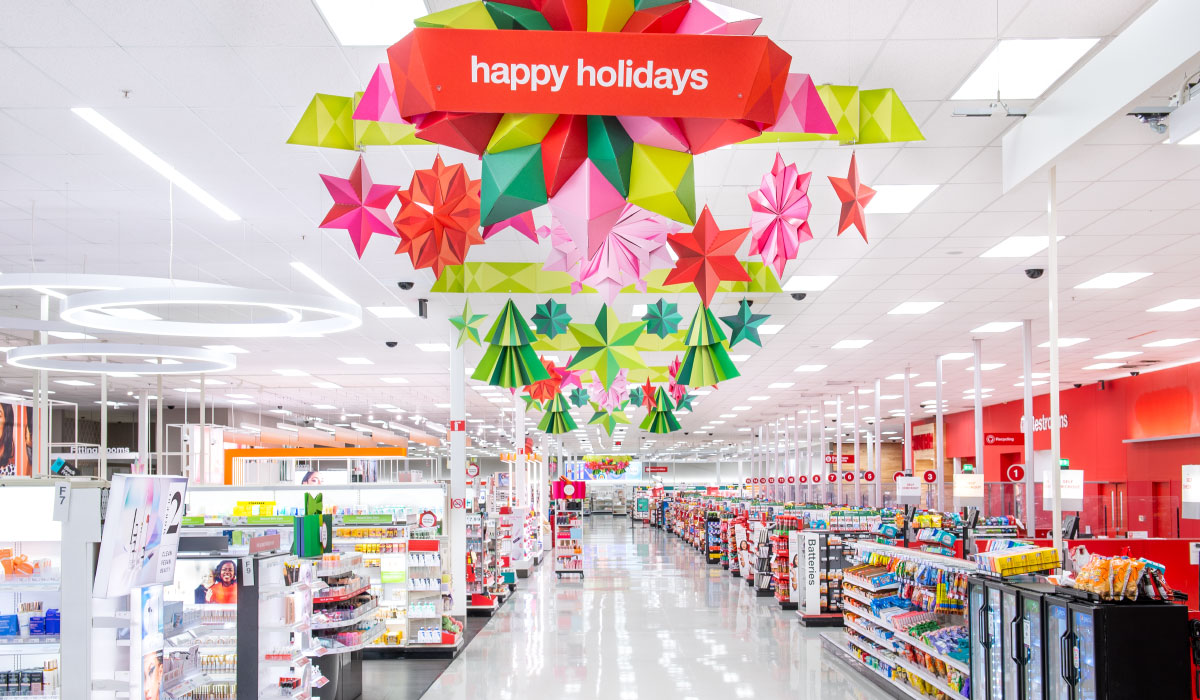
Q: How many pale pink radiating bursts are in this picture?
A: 2